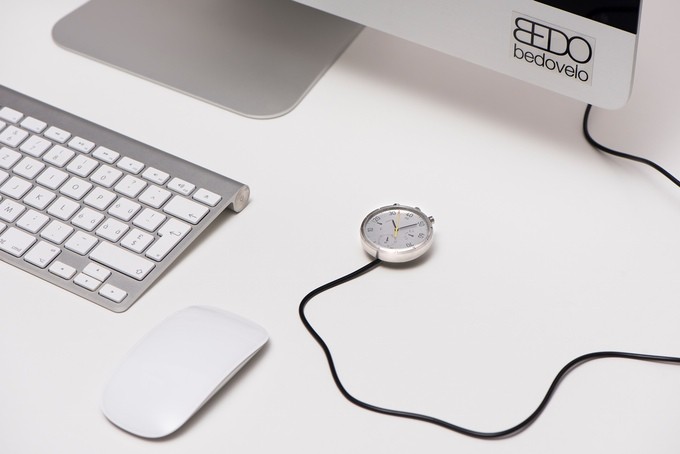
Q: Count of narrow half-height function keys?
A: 9